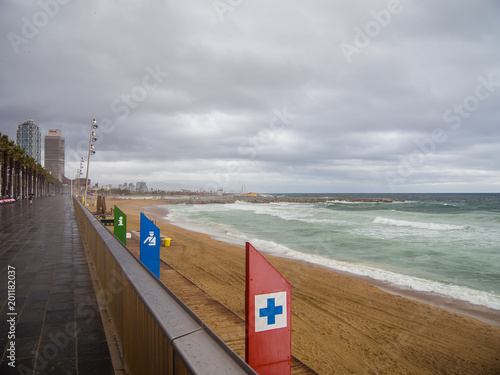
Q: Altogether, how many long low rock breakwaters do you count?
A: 1